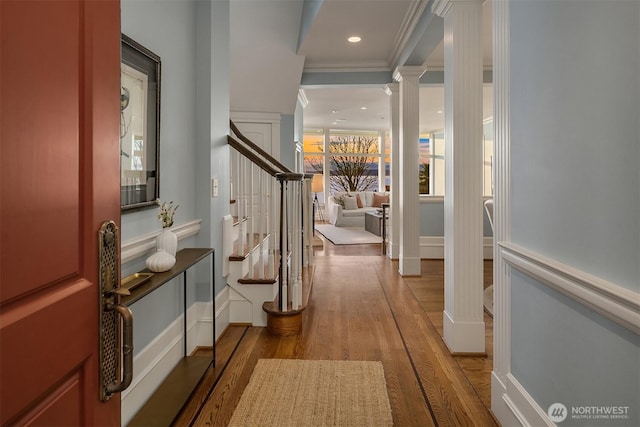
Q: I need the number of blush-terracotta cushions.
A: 2